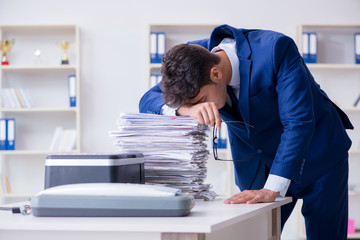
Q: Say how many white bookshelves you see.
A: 3